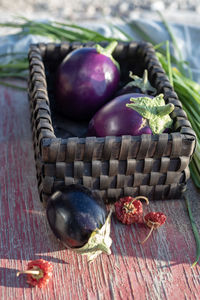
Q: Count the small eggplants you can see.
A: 4